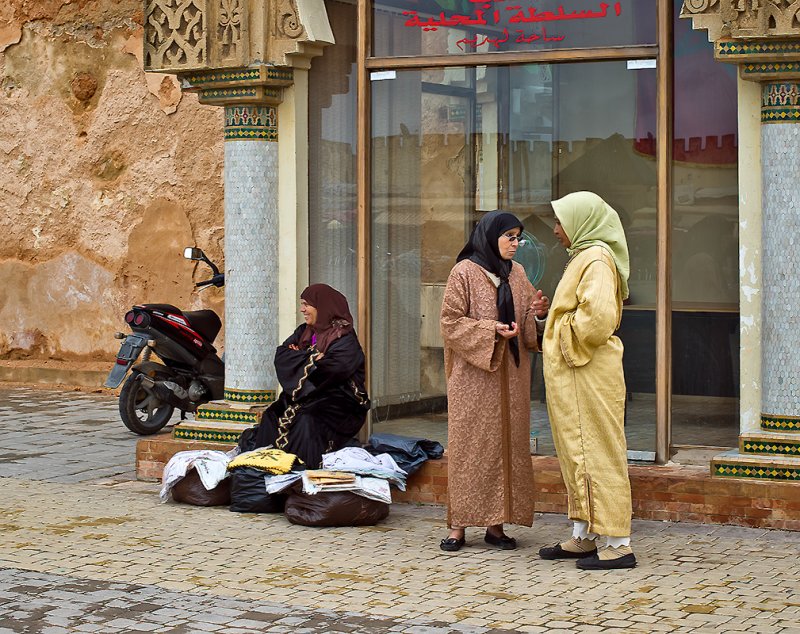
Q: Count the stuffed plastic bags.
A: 3